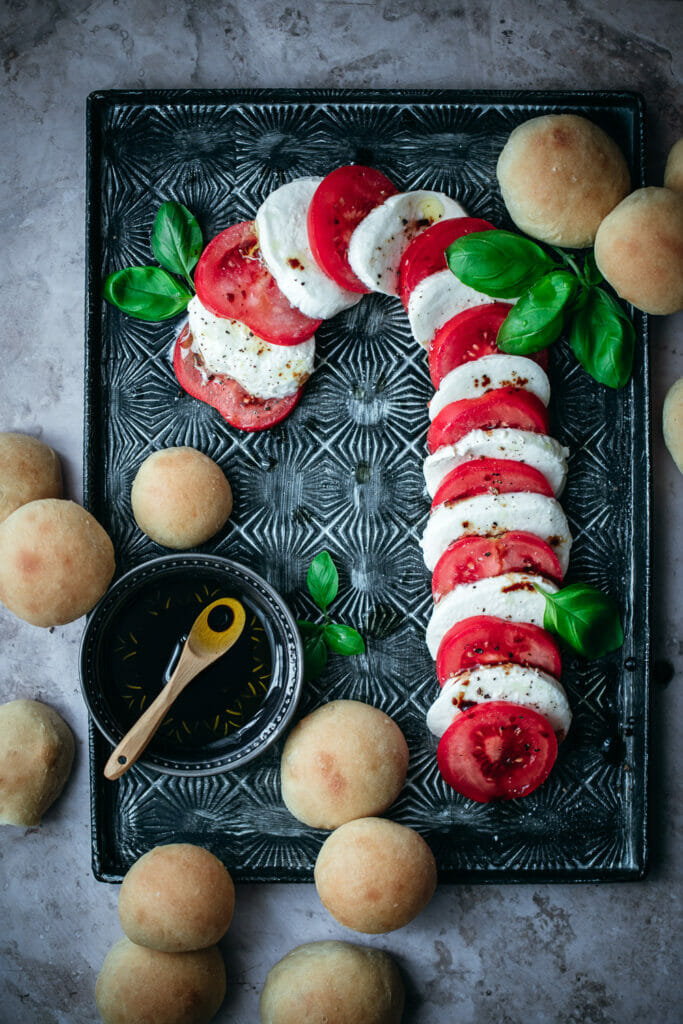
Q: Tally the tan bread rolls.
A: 13